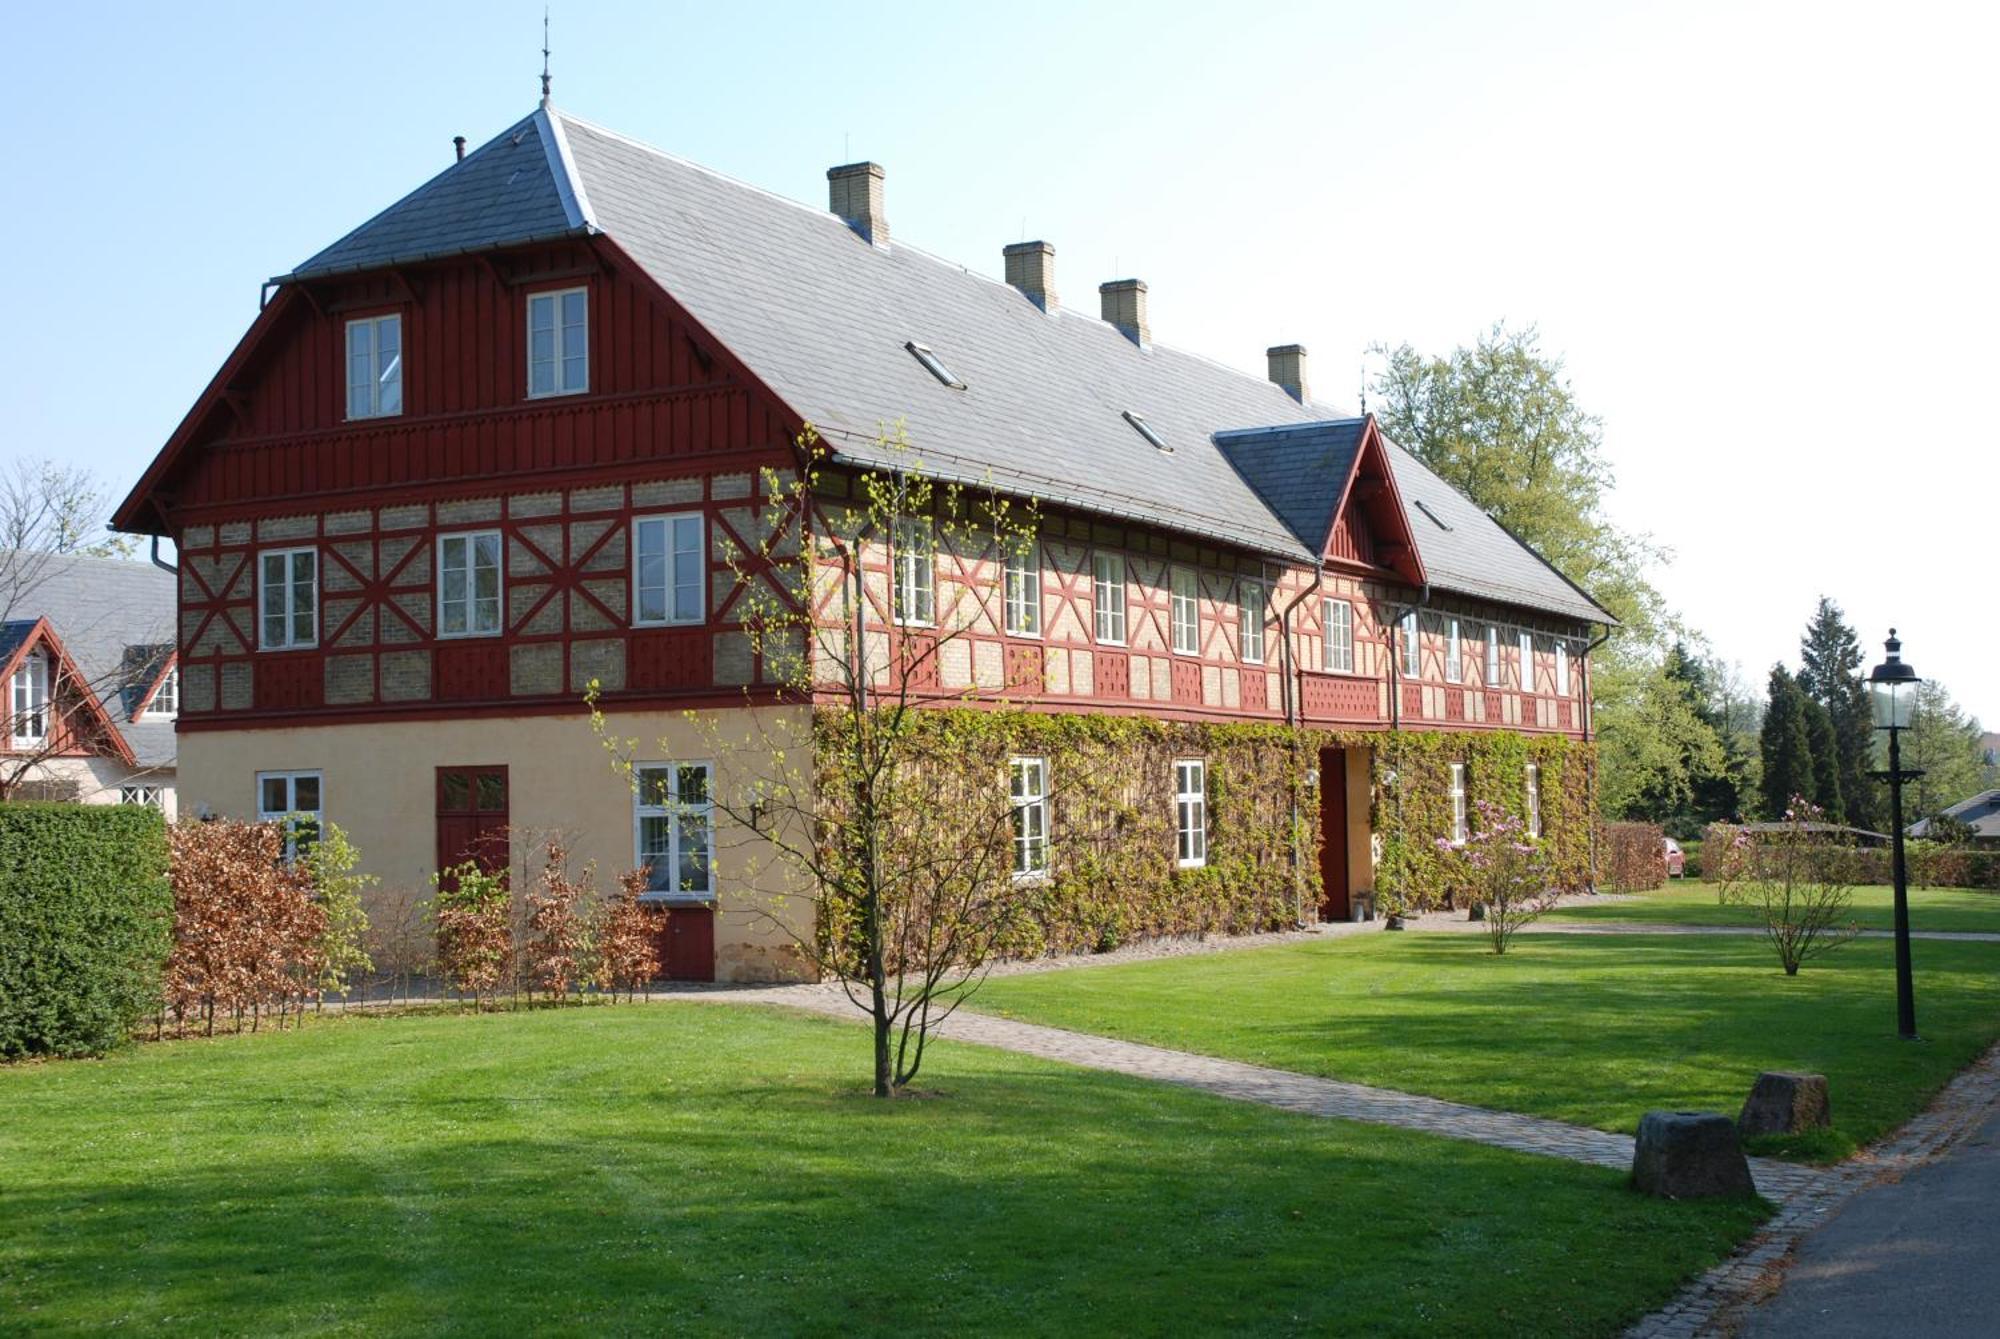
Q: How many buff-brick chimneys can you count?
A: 4